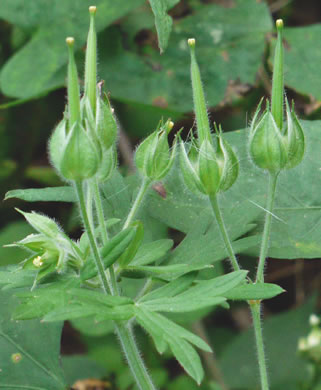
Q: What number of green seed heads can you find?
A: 5